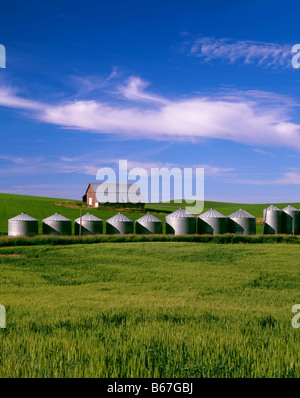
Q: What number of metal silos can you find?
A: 10